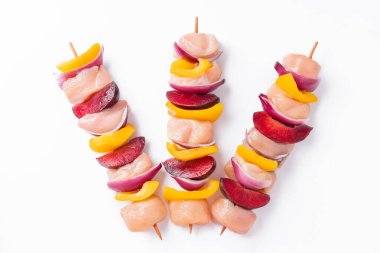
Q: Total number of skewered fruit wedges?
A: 6